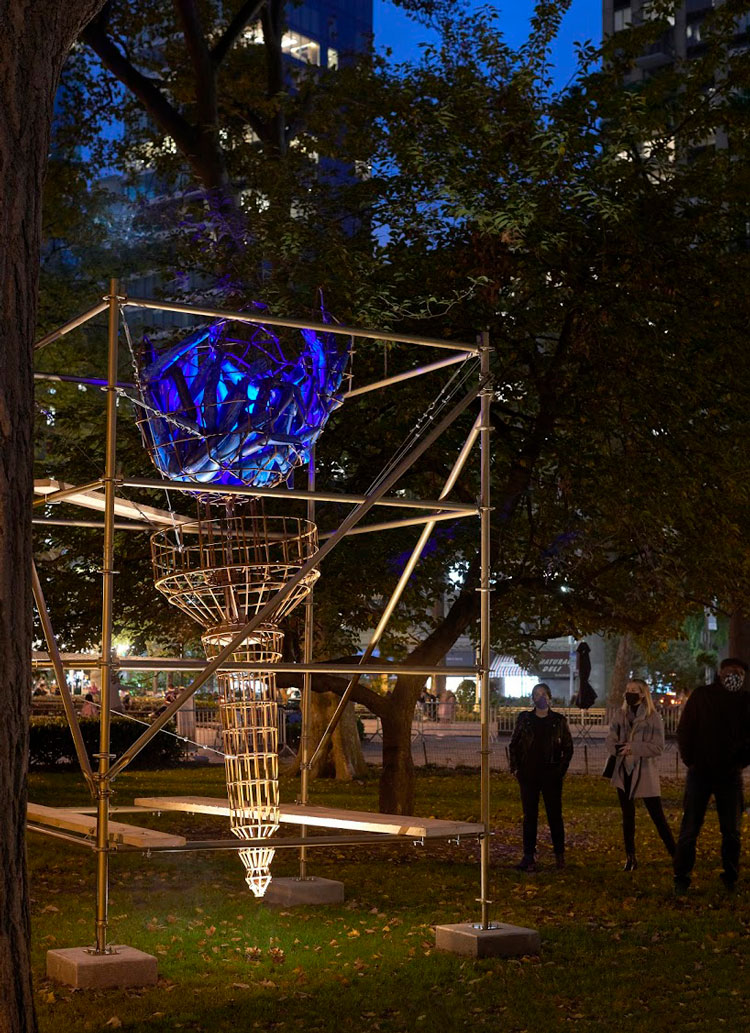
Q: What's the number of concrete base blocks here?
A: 3